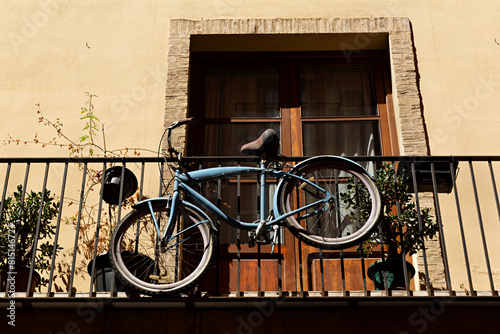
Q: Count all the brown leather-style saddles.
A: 1